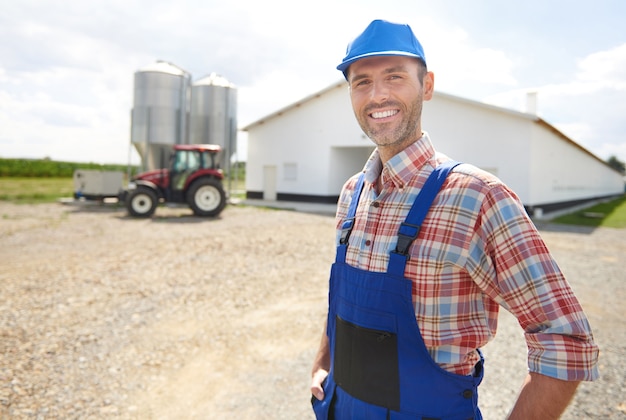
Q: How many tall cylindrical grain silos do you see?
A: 2